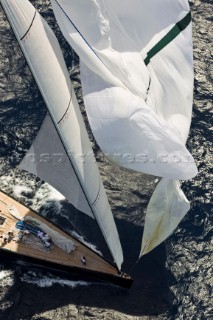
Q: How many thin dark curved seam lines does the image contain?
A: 3